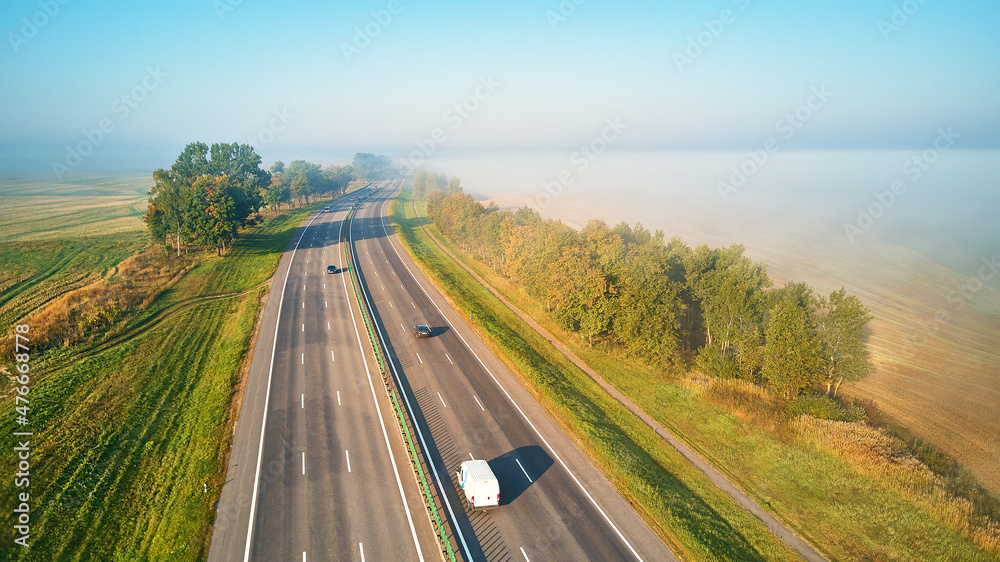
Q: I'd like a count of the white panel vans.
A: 1